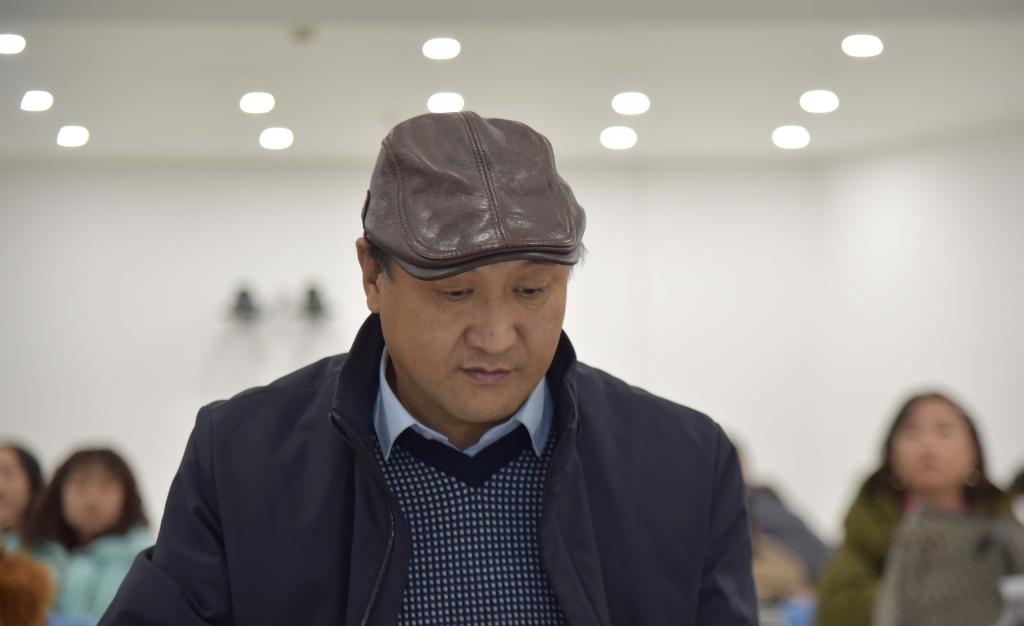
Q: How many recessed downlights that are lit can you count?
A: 12